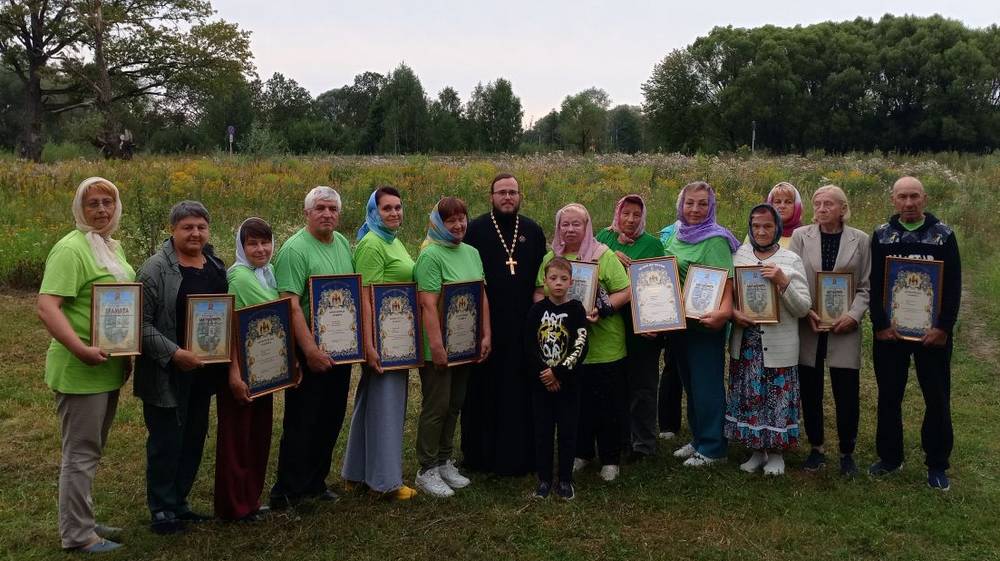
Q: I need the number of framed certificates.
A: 12